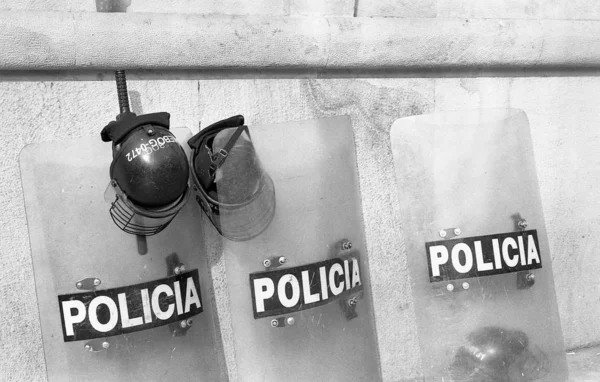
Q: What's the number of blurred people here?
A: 0